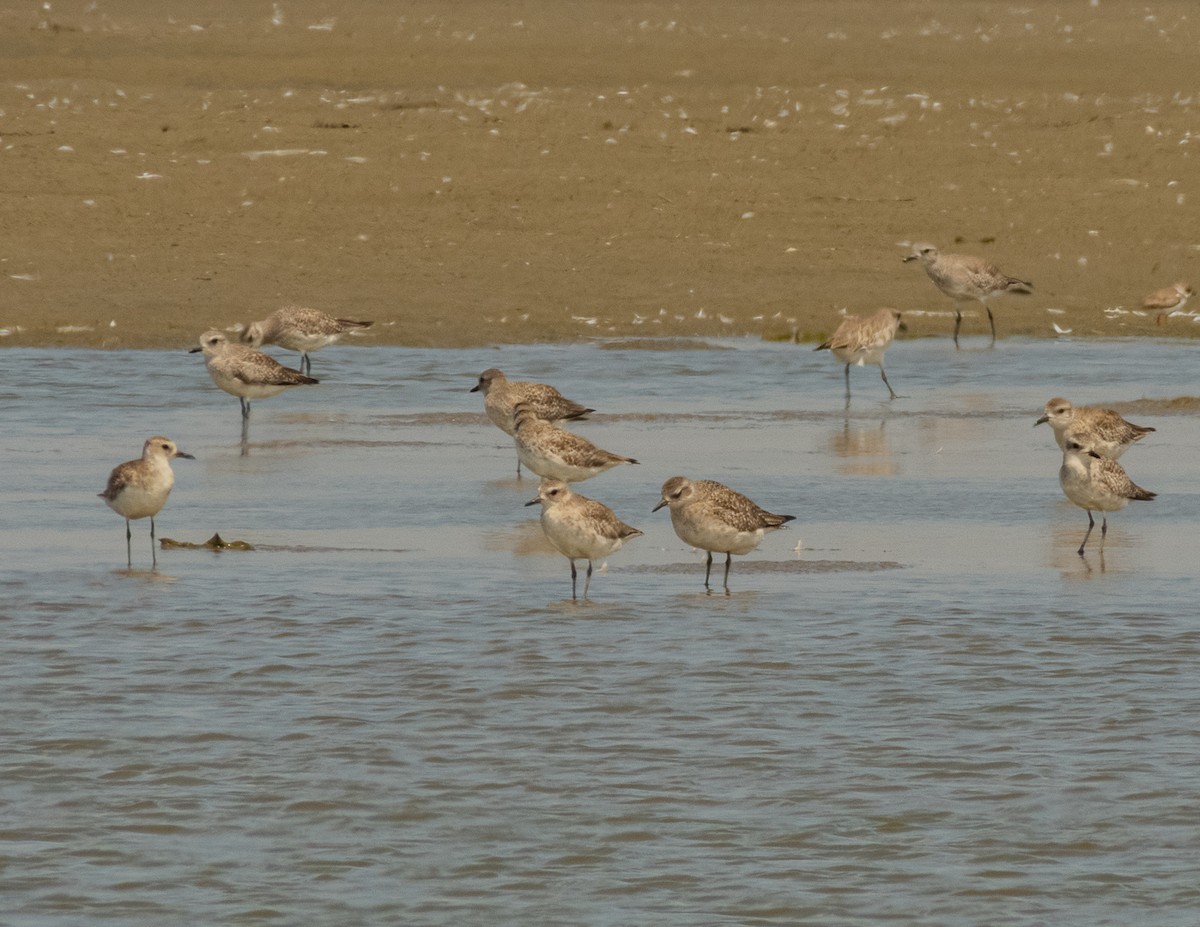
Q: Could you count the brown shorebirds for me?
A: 12